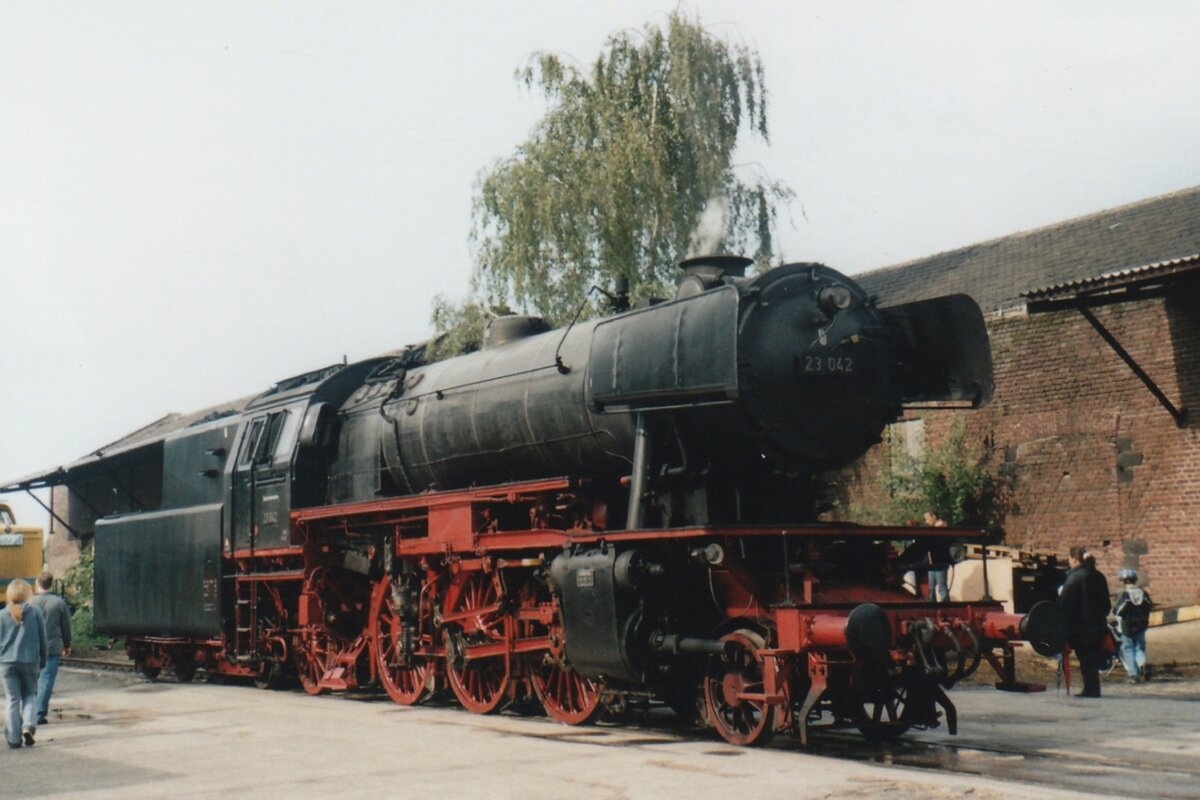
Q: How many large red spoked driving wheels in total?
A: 3